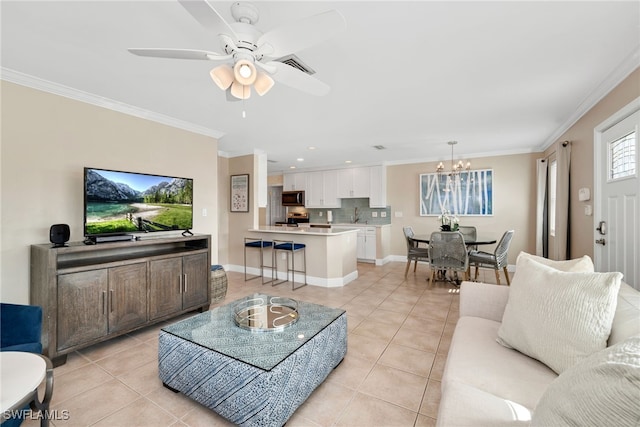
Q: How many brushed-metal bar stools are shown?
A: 2